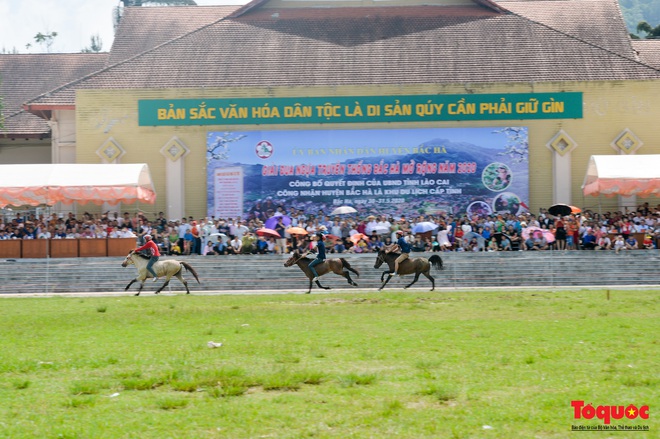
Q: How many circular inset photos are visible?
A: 3